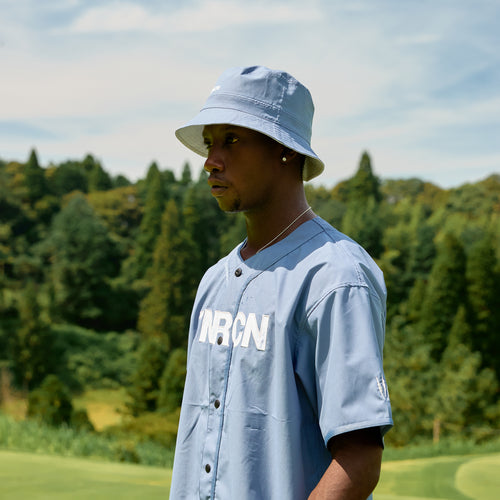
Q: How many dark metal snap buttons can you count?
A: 4